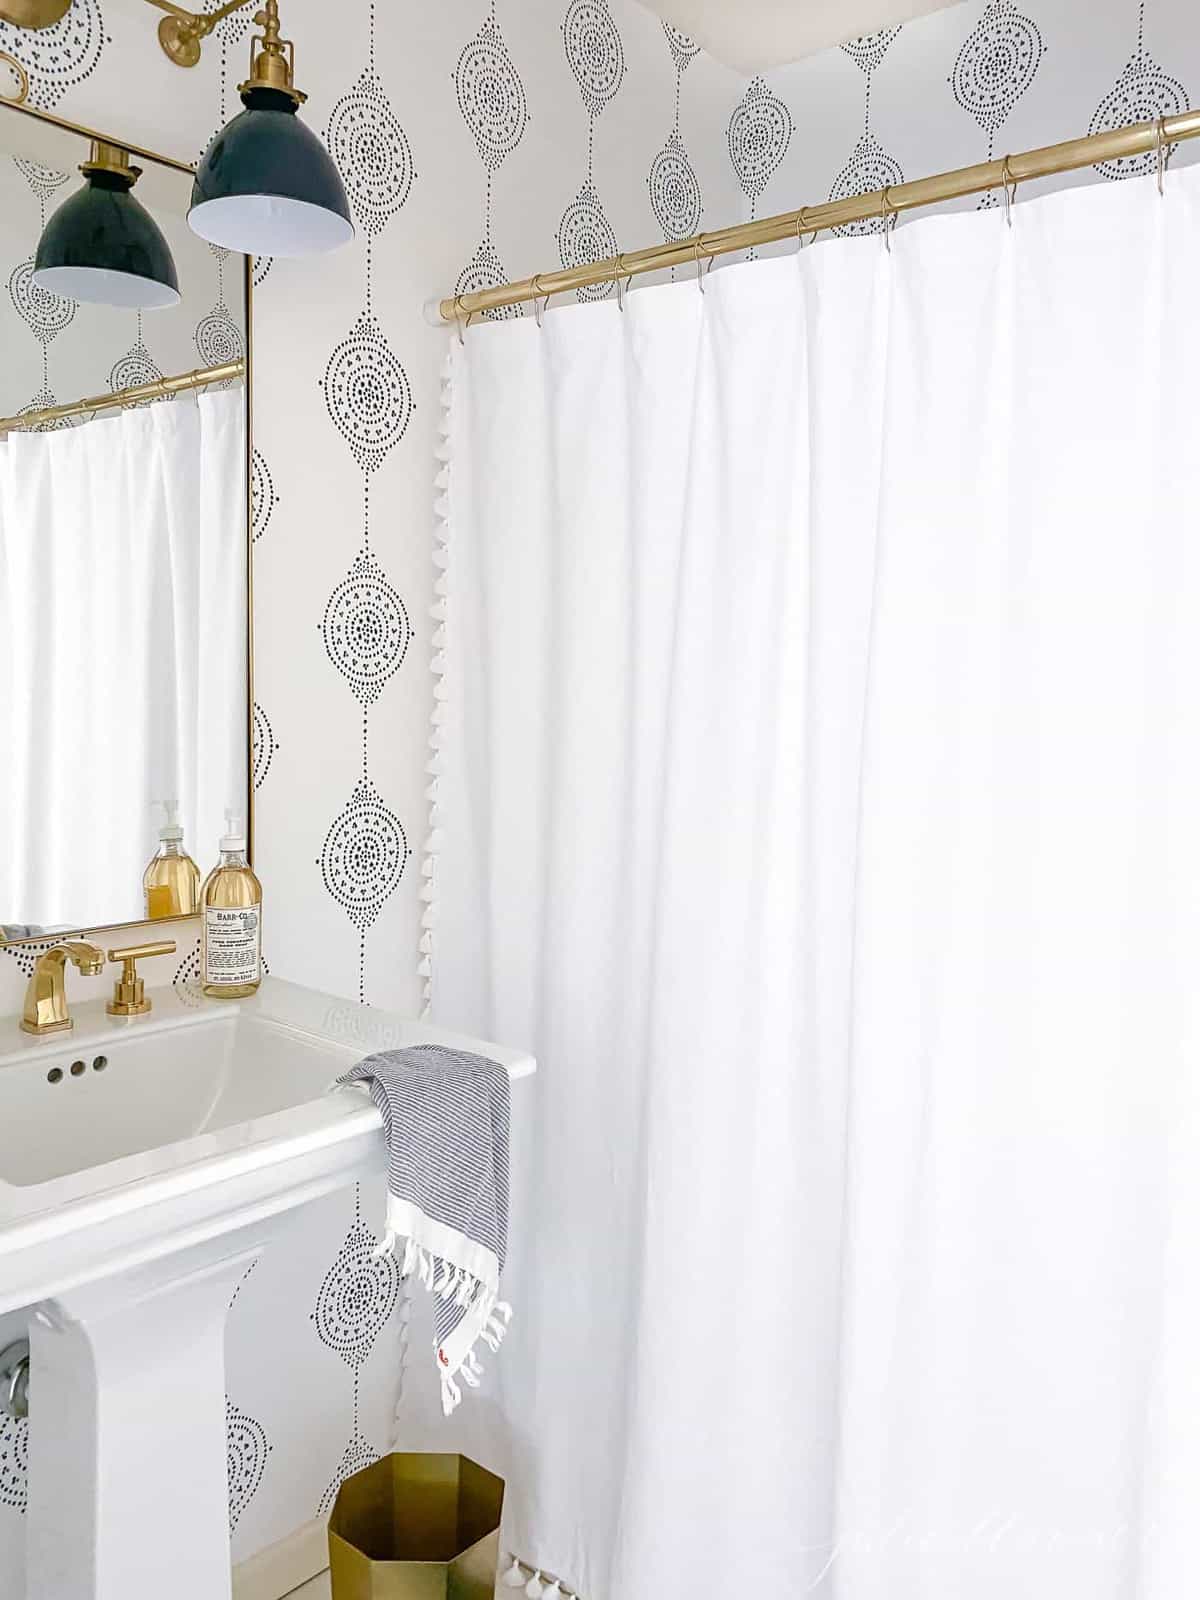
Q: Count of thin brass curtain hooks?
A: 8